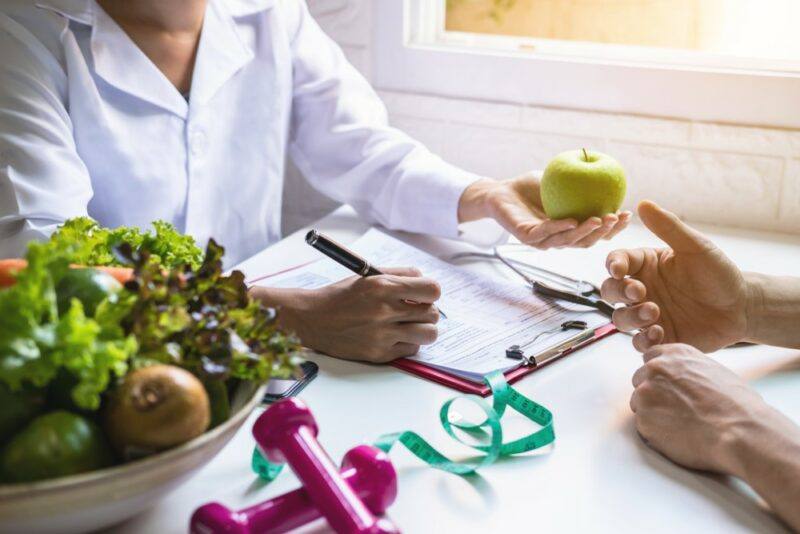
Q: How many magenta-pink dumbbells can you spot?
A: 2